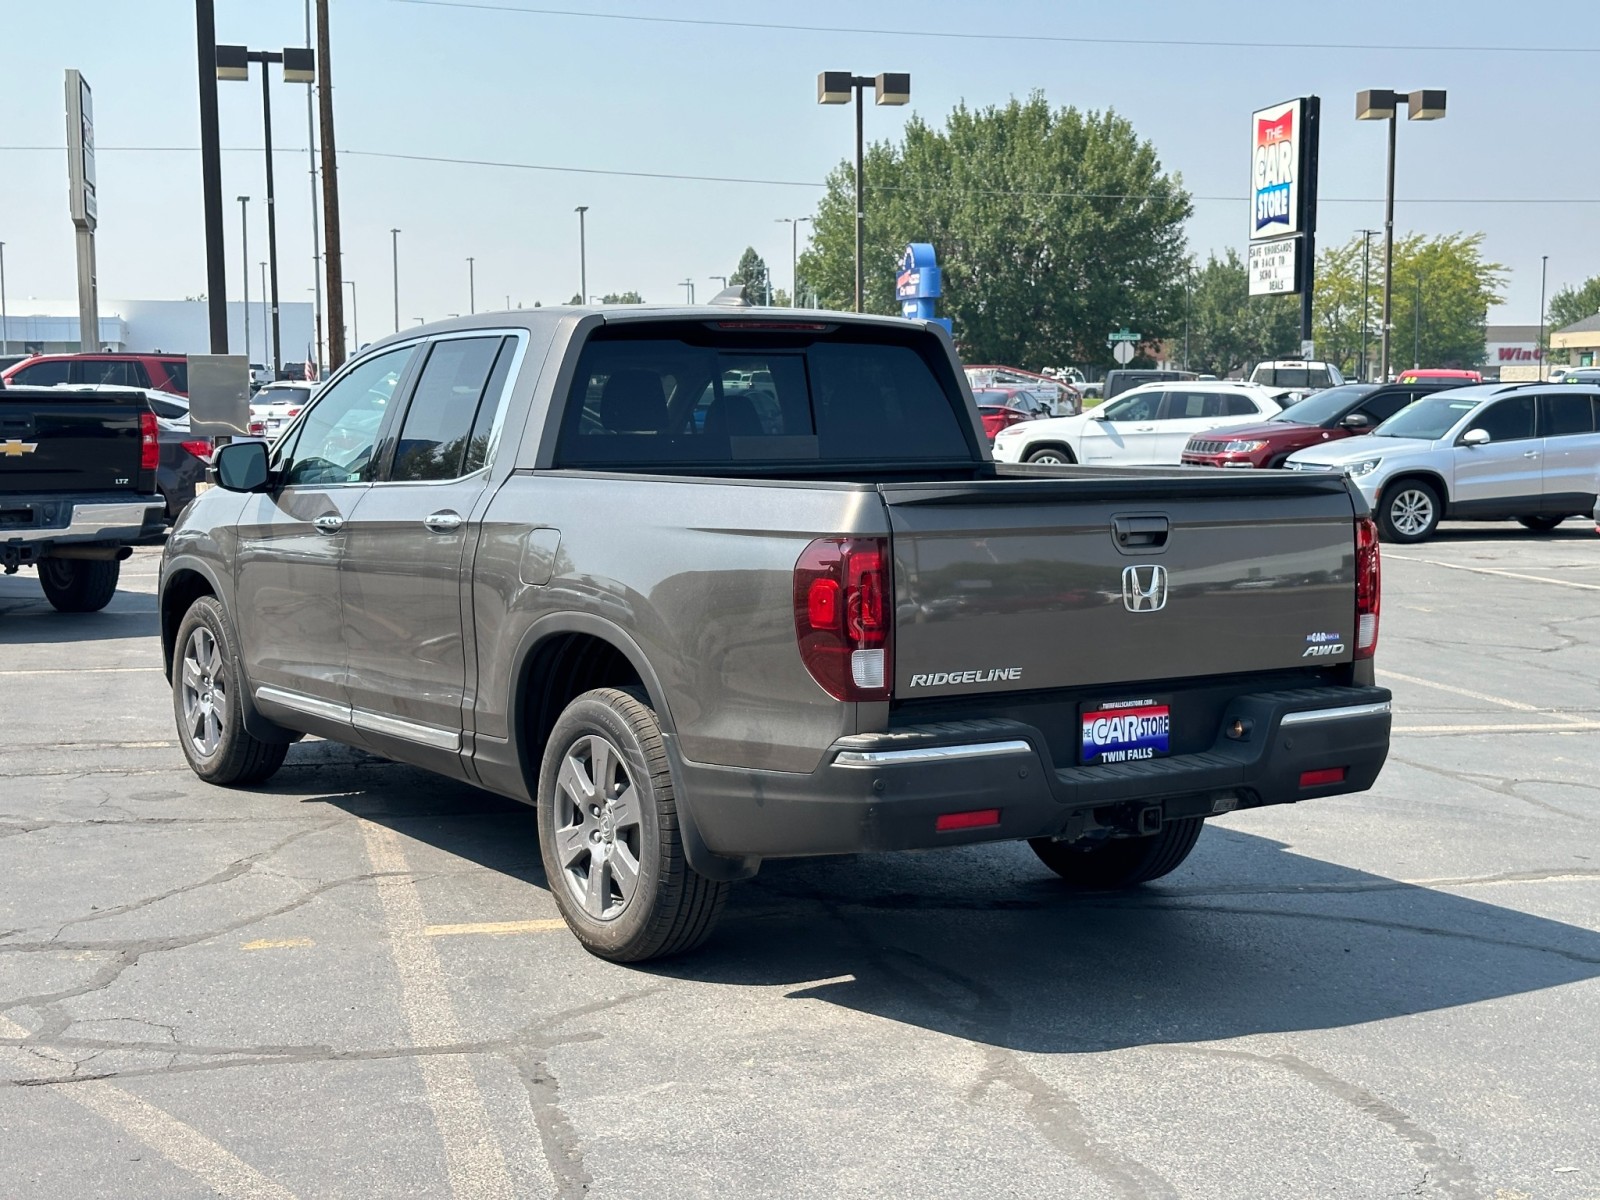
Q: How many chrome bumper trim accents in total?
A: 2